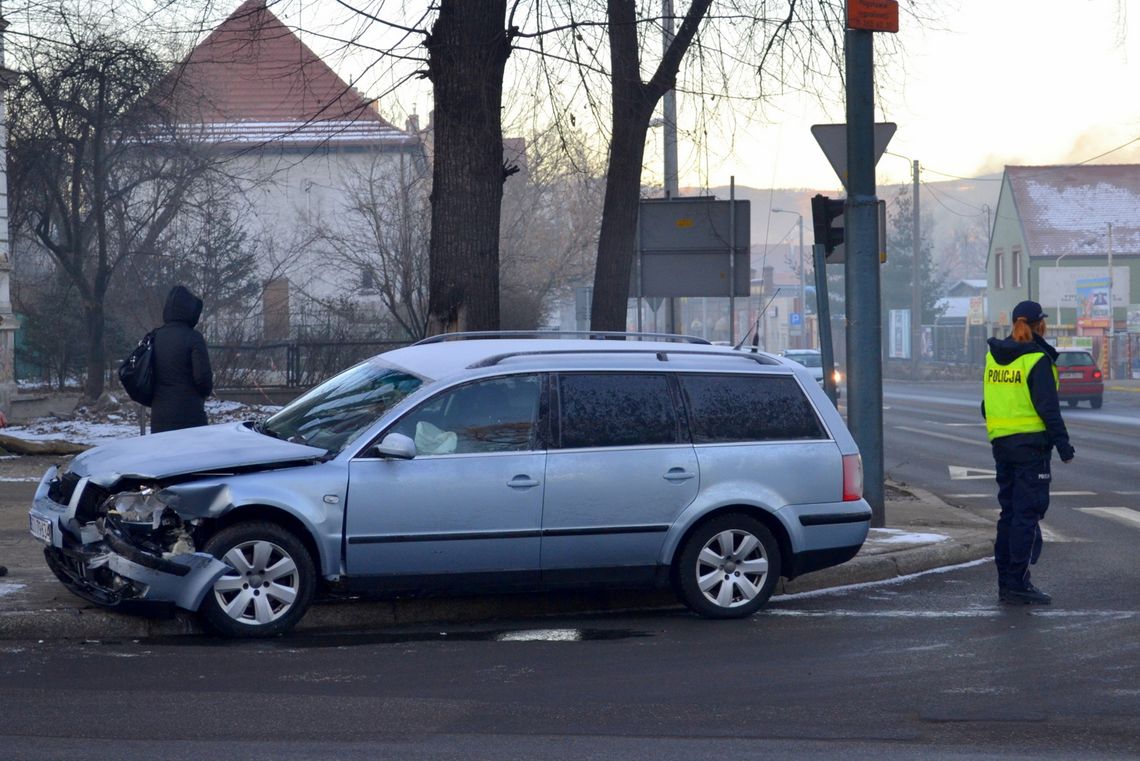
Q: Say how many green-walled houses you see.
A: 1